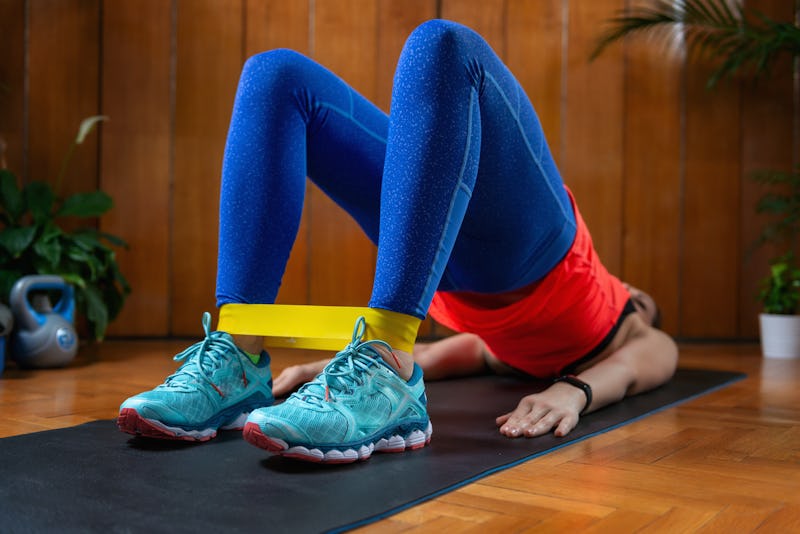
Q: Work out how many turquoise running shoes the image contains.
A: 2